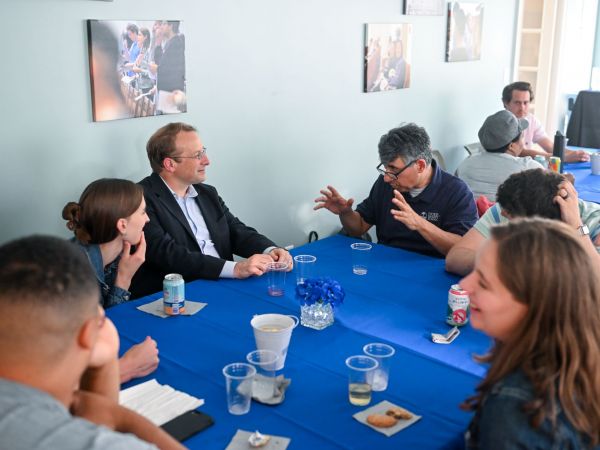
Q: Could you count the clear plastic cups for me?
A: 7